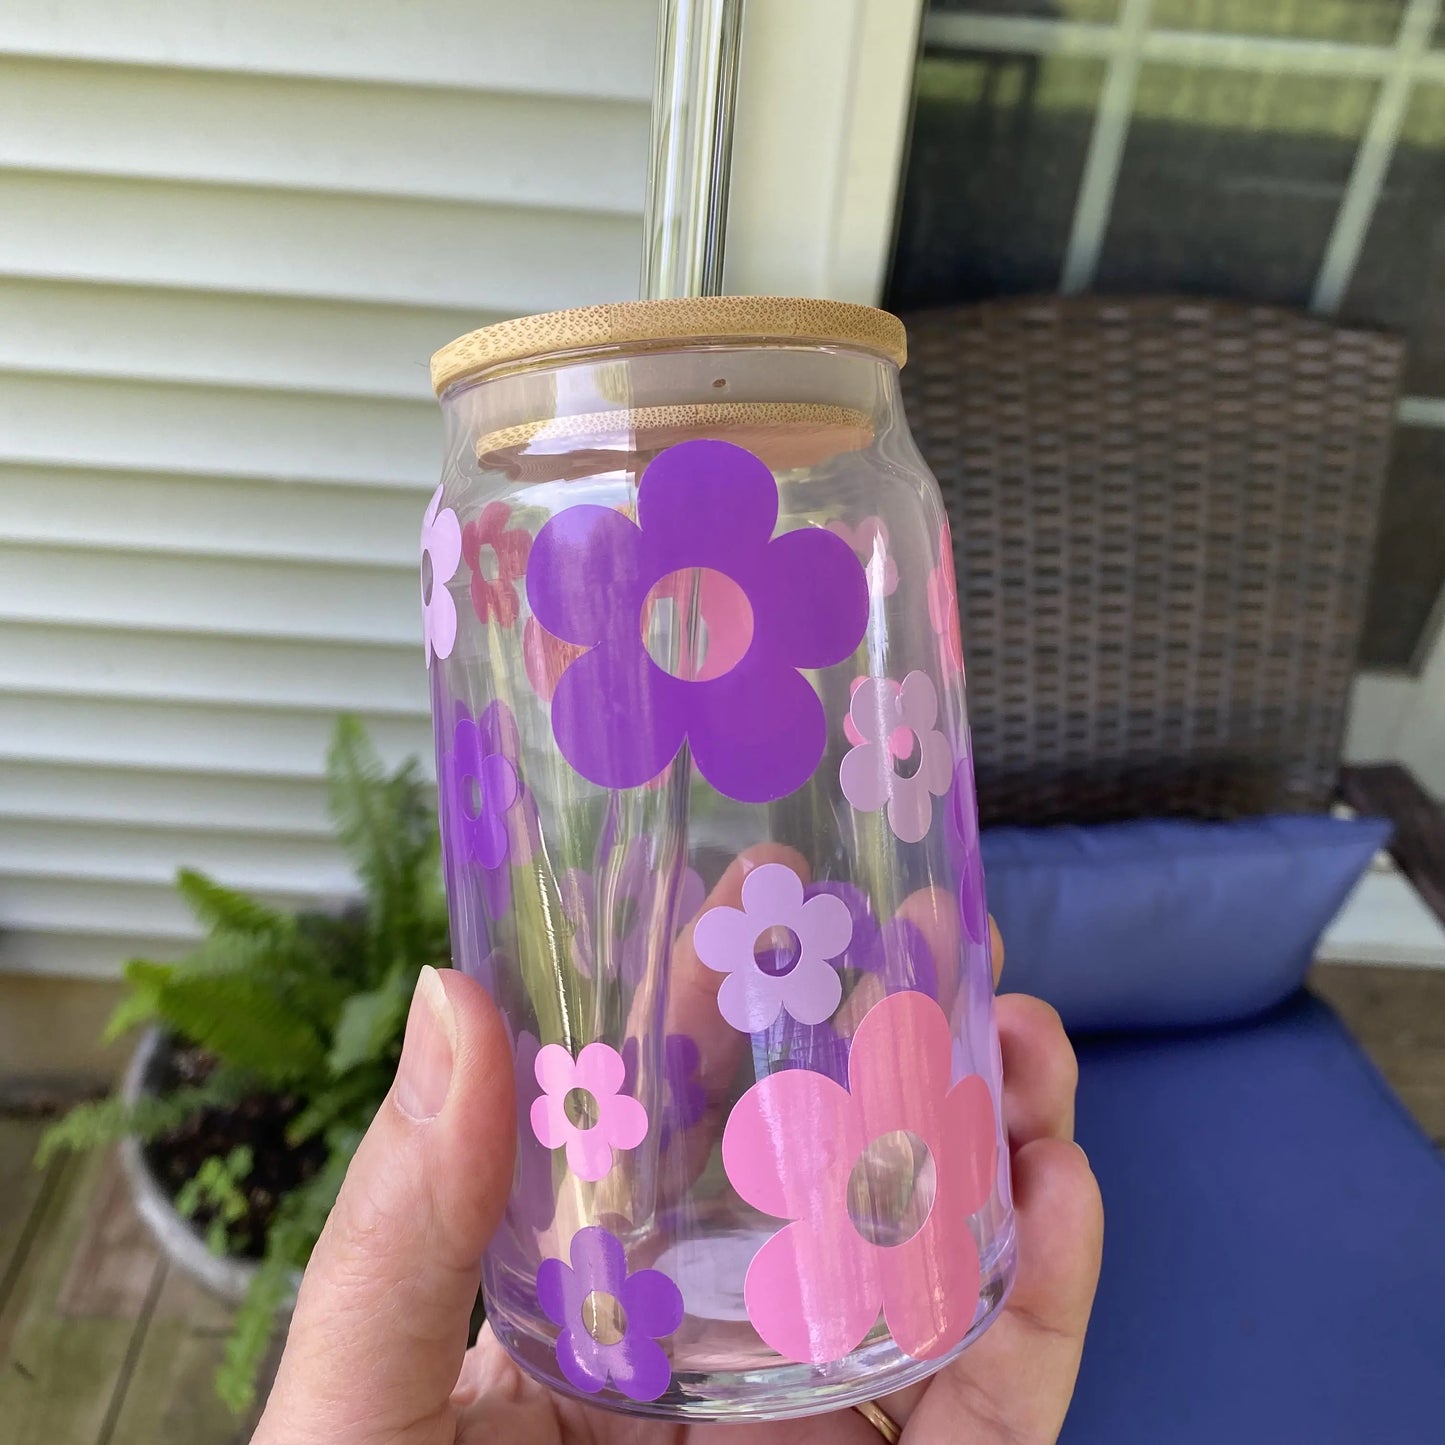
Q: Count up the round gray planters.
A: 1